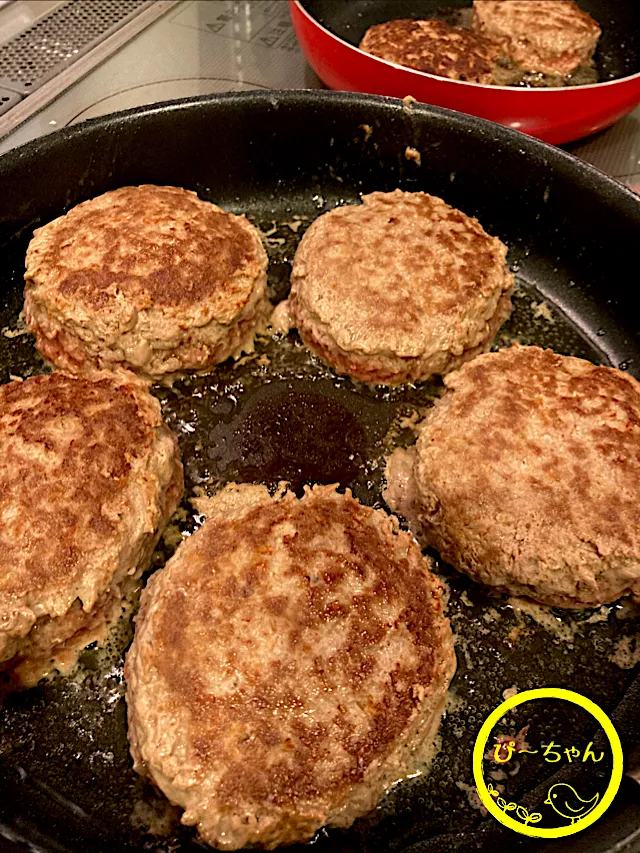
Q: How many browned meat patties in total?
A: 7